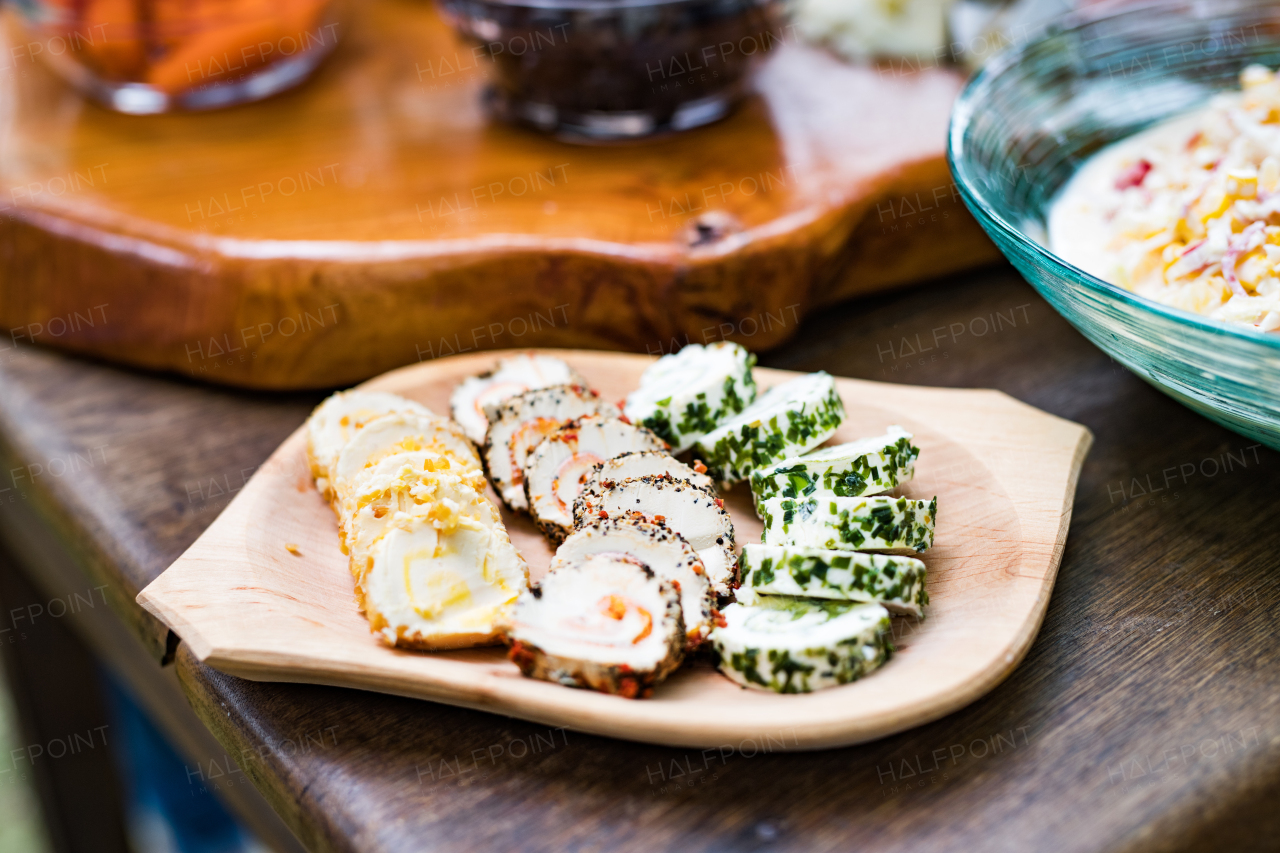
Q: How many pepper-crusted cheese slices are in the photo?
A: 7